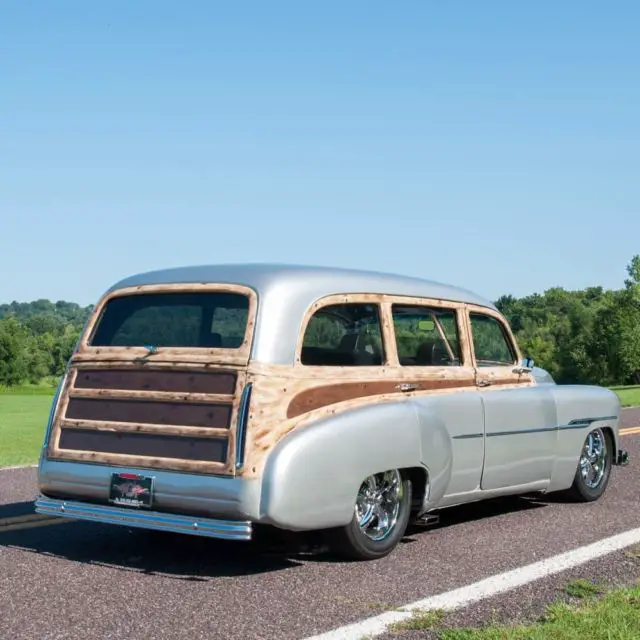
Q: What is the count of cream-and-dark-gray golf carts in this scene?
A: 0